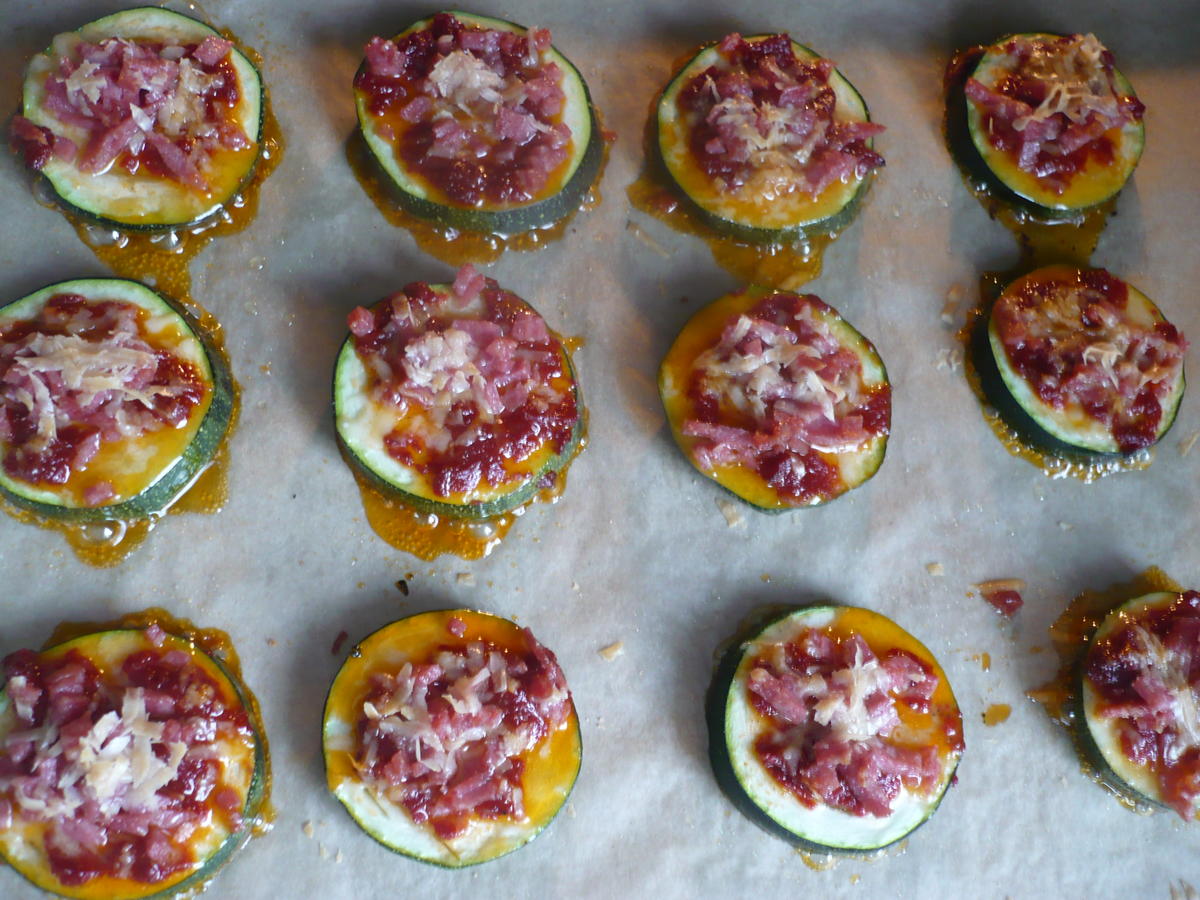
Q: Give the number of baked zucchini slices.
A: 12